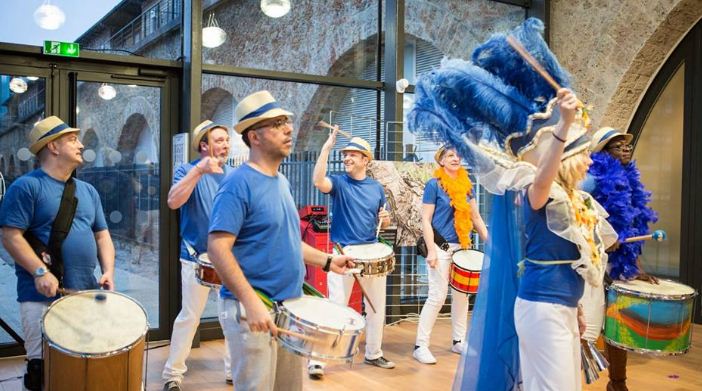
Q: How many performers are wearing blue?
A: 7